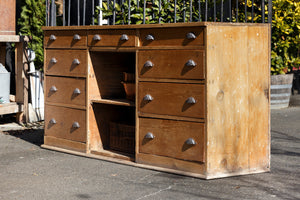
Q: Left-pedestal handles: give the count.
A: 8